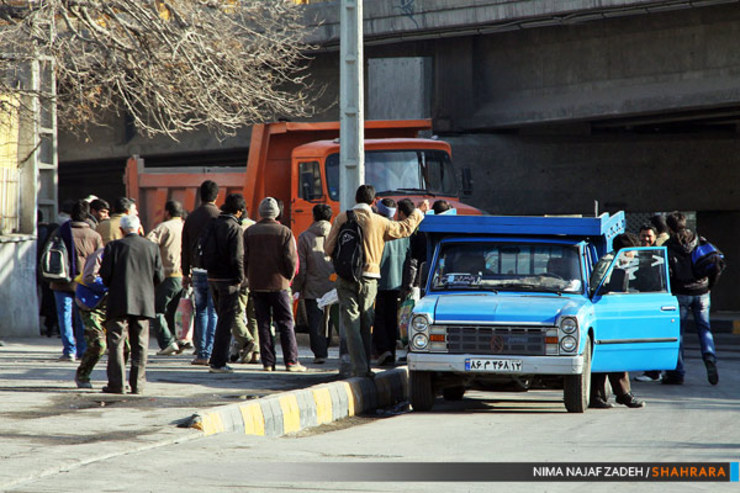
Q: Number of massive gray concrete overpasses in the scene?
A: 1